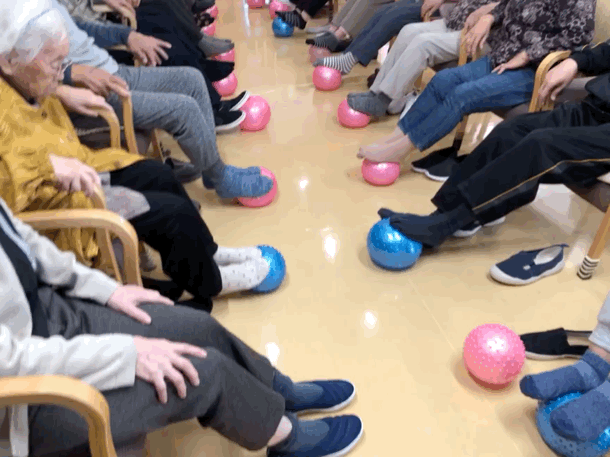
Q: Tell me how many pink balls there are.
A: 13